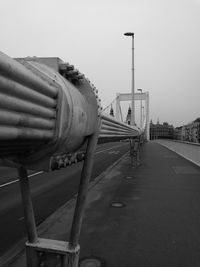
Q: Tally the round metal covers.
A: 3